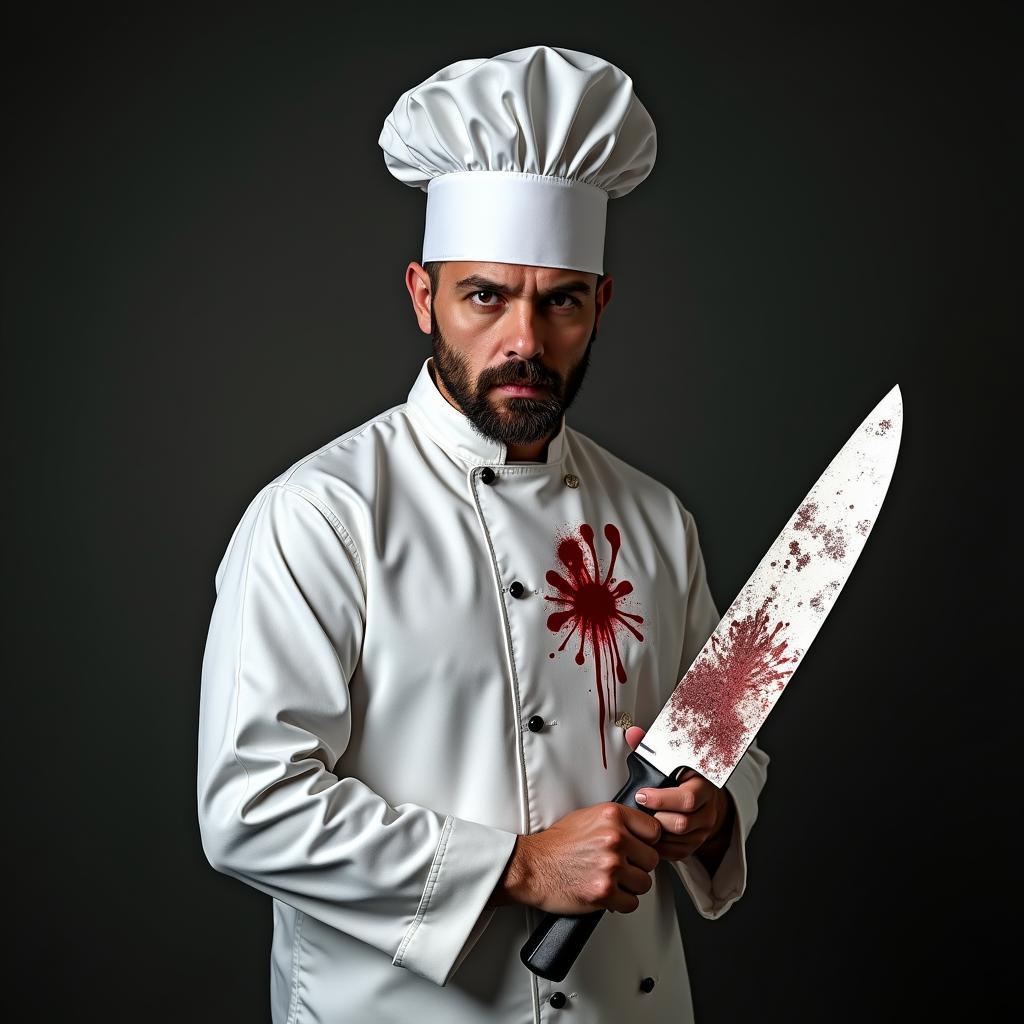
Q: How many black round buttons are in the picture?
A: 5